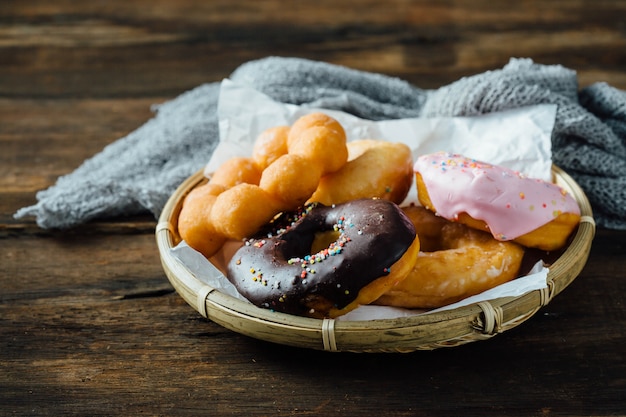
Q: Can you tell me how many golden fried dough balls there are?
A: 8